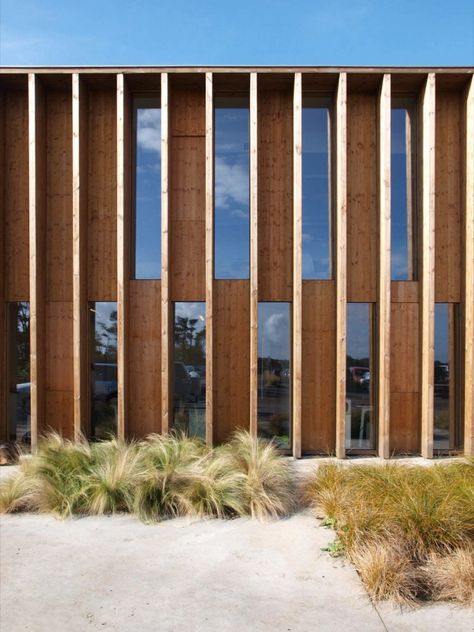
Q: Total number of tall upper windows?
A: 4